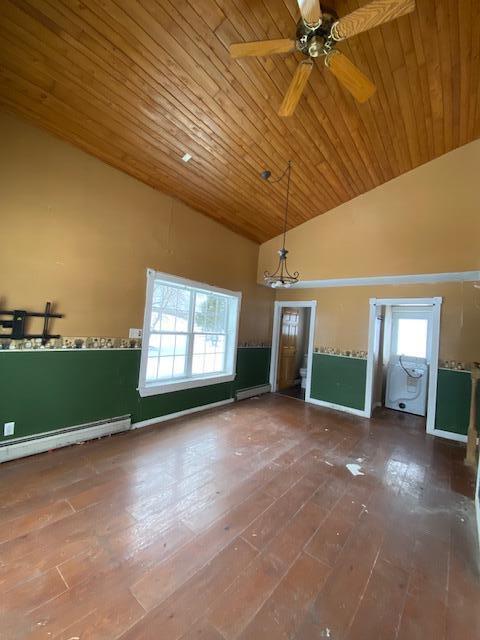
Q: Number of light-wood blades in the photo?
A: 5